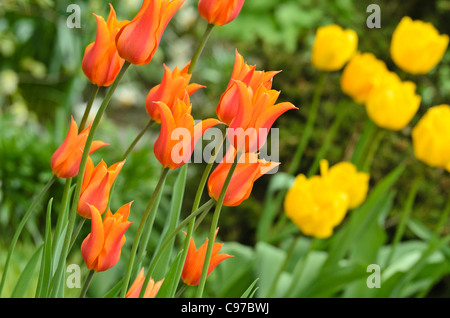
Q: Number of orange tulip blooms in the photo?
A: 13